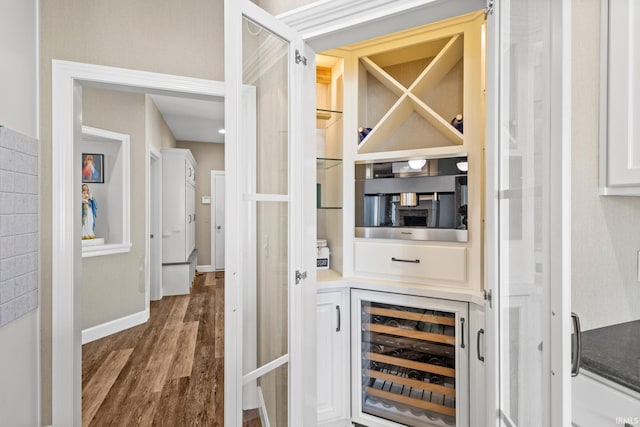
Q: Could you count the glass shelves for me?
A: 3